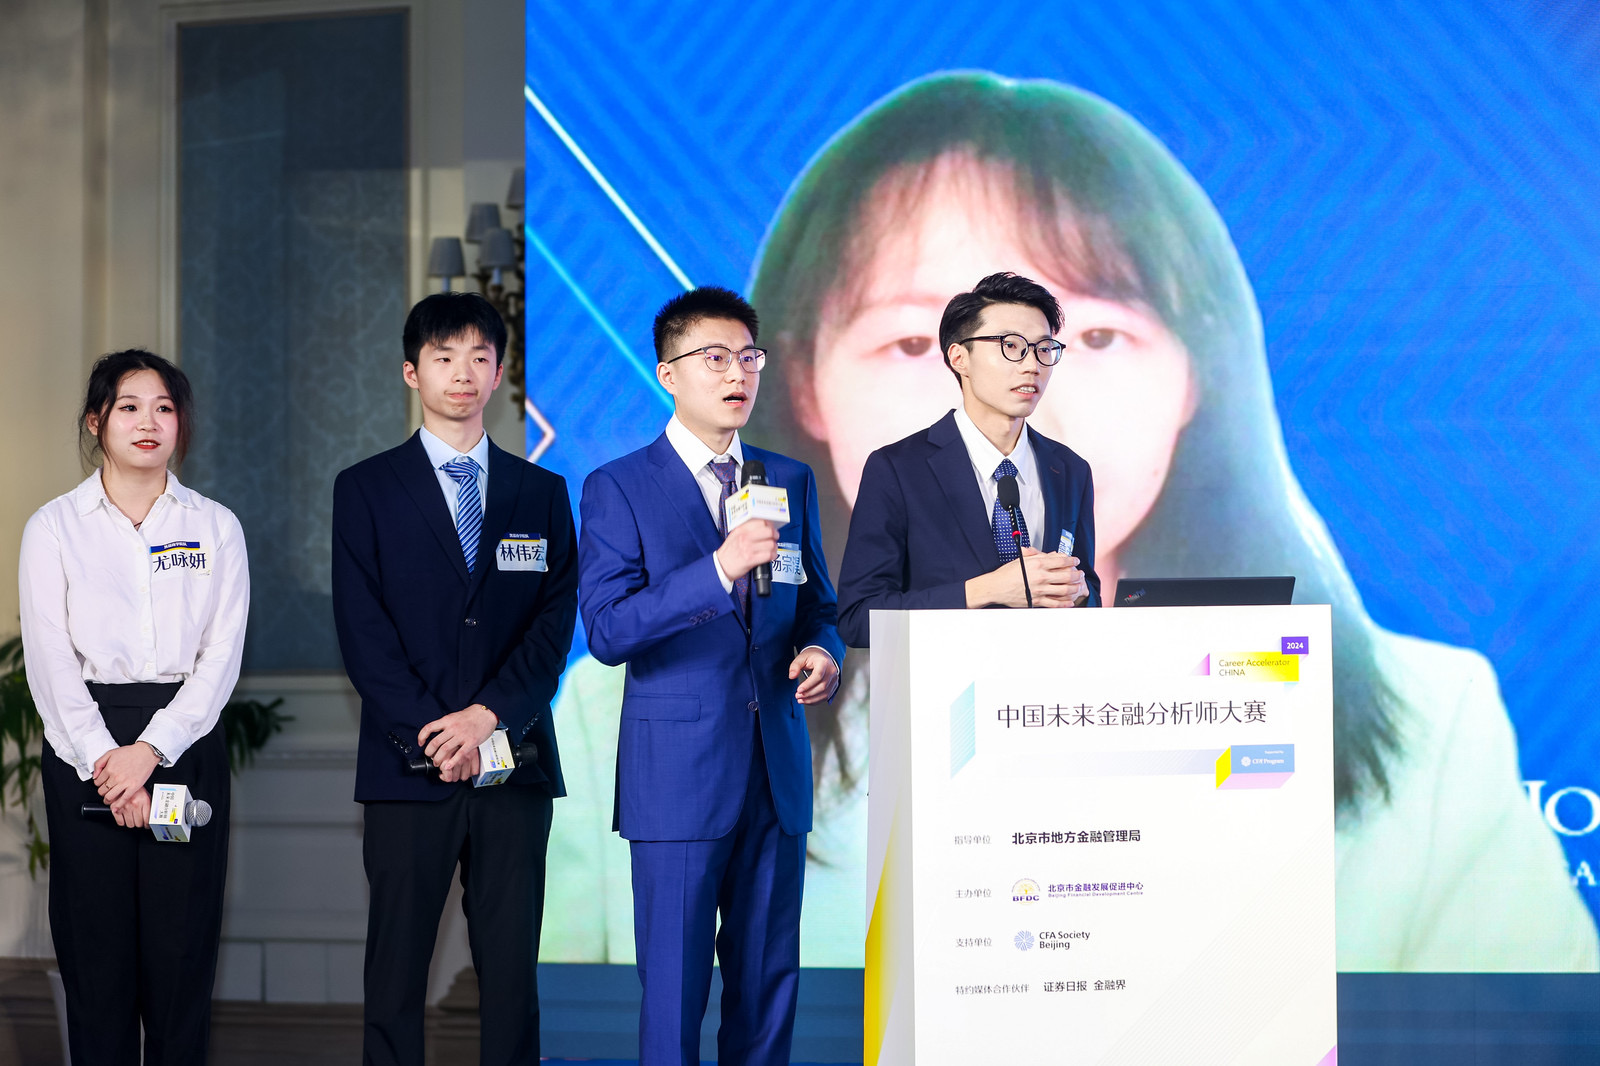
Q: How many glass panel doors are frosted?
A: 1